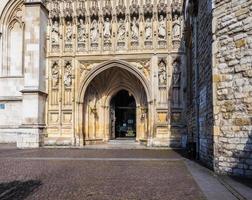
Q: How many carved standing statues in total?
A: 14